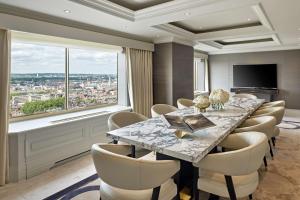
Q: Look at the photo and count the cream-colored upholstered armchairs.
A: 9